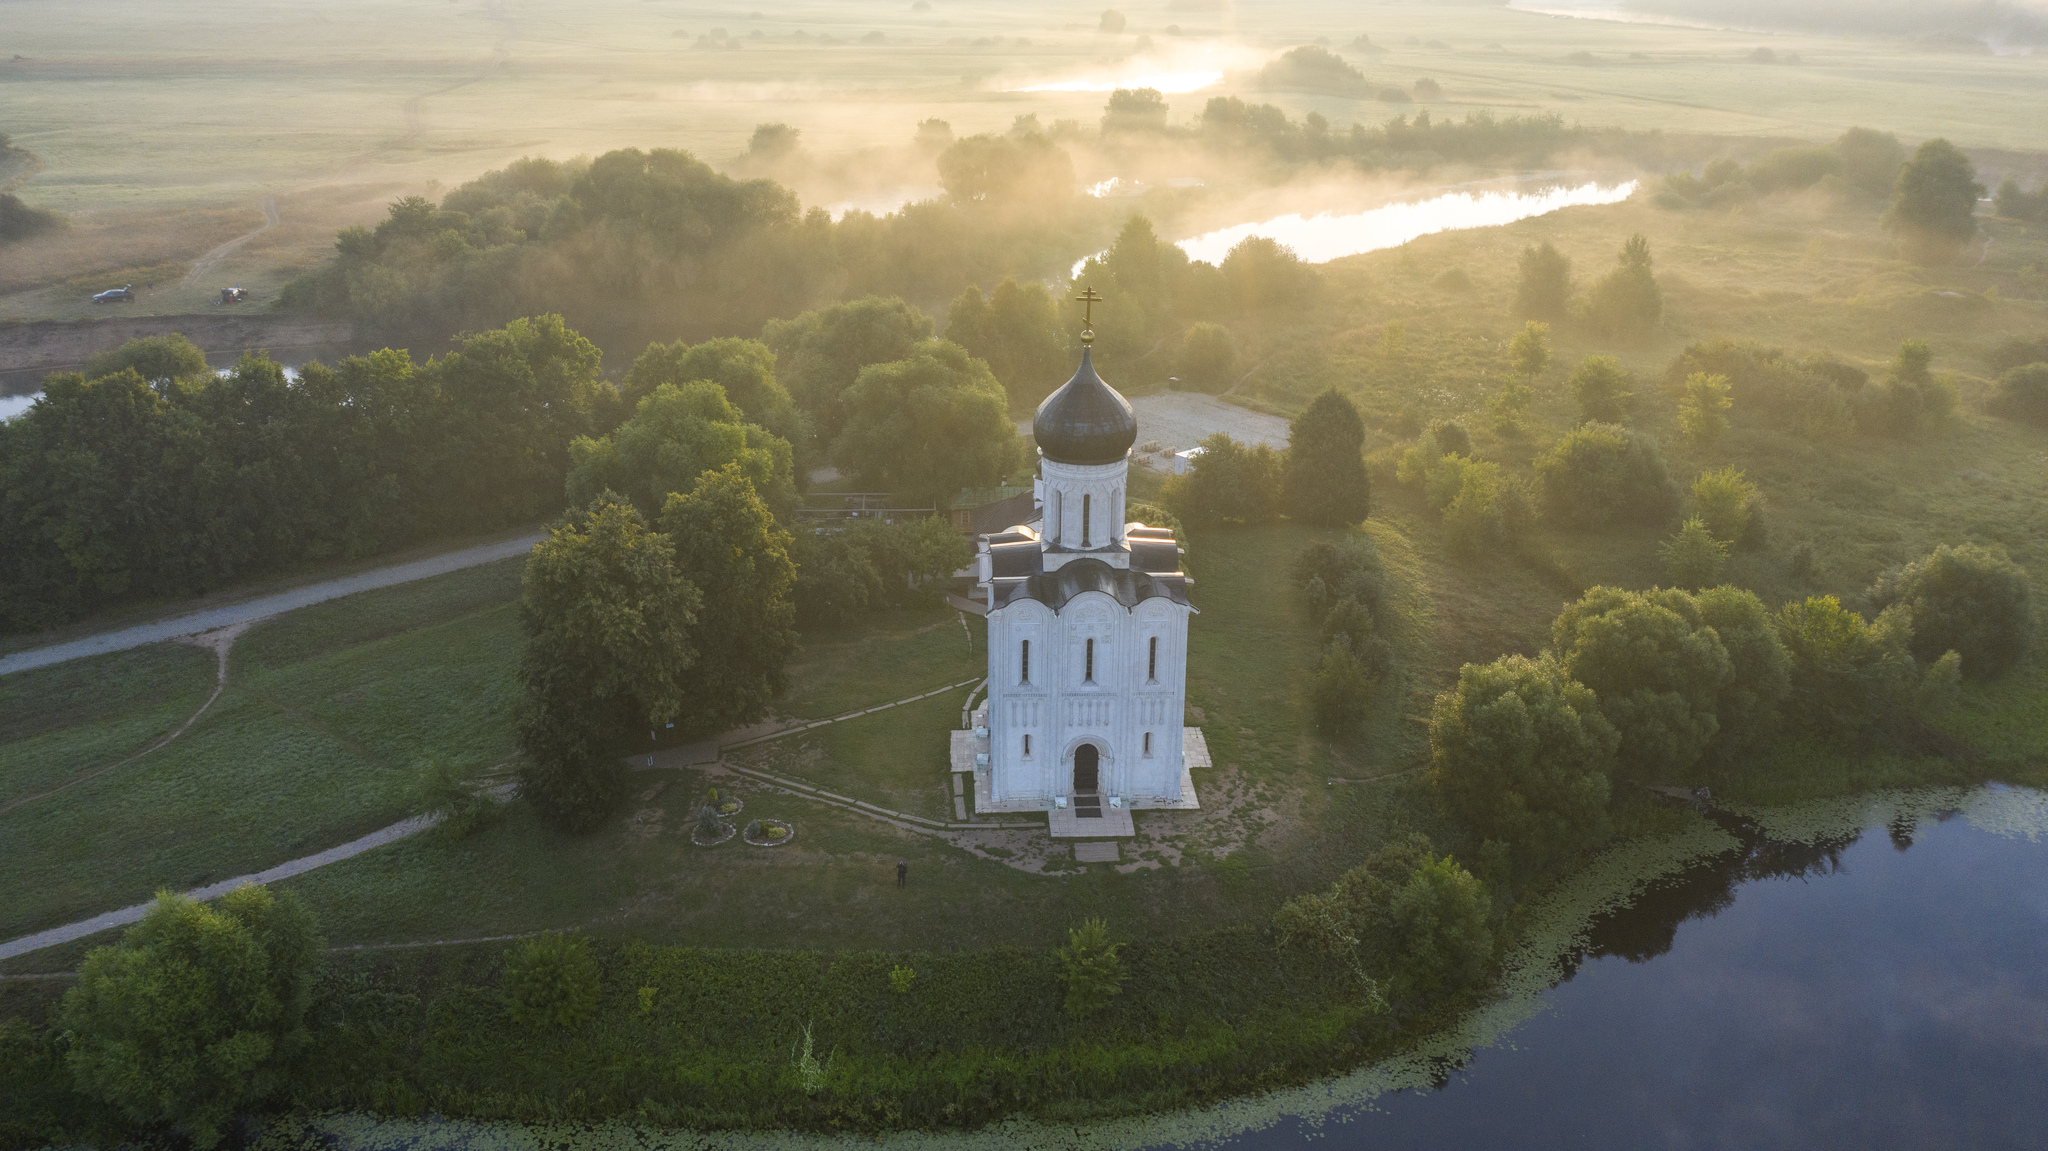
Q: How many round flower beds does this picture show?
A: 3